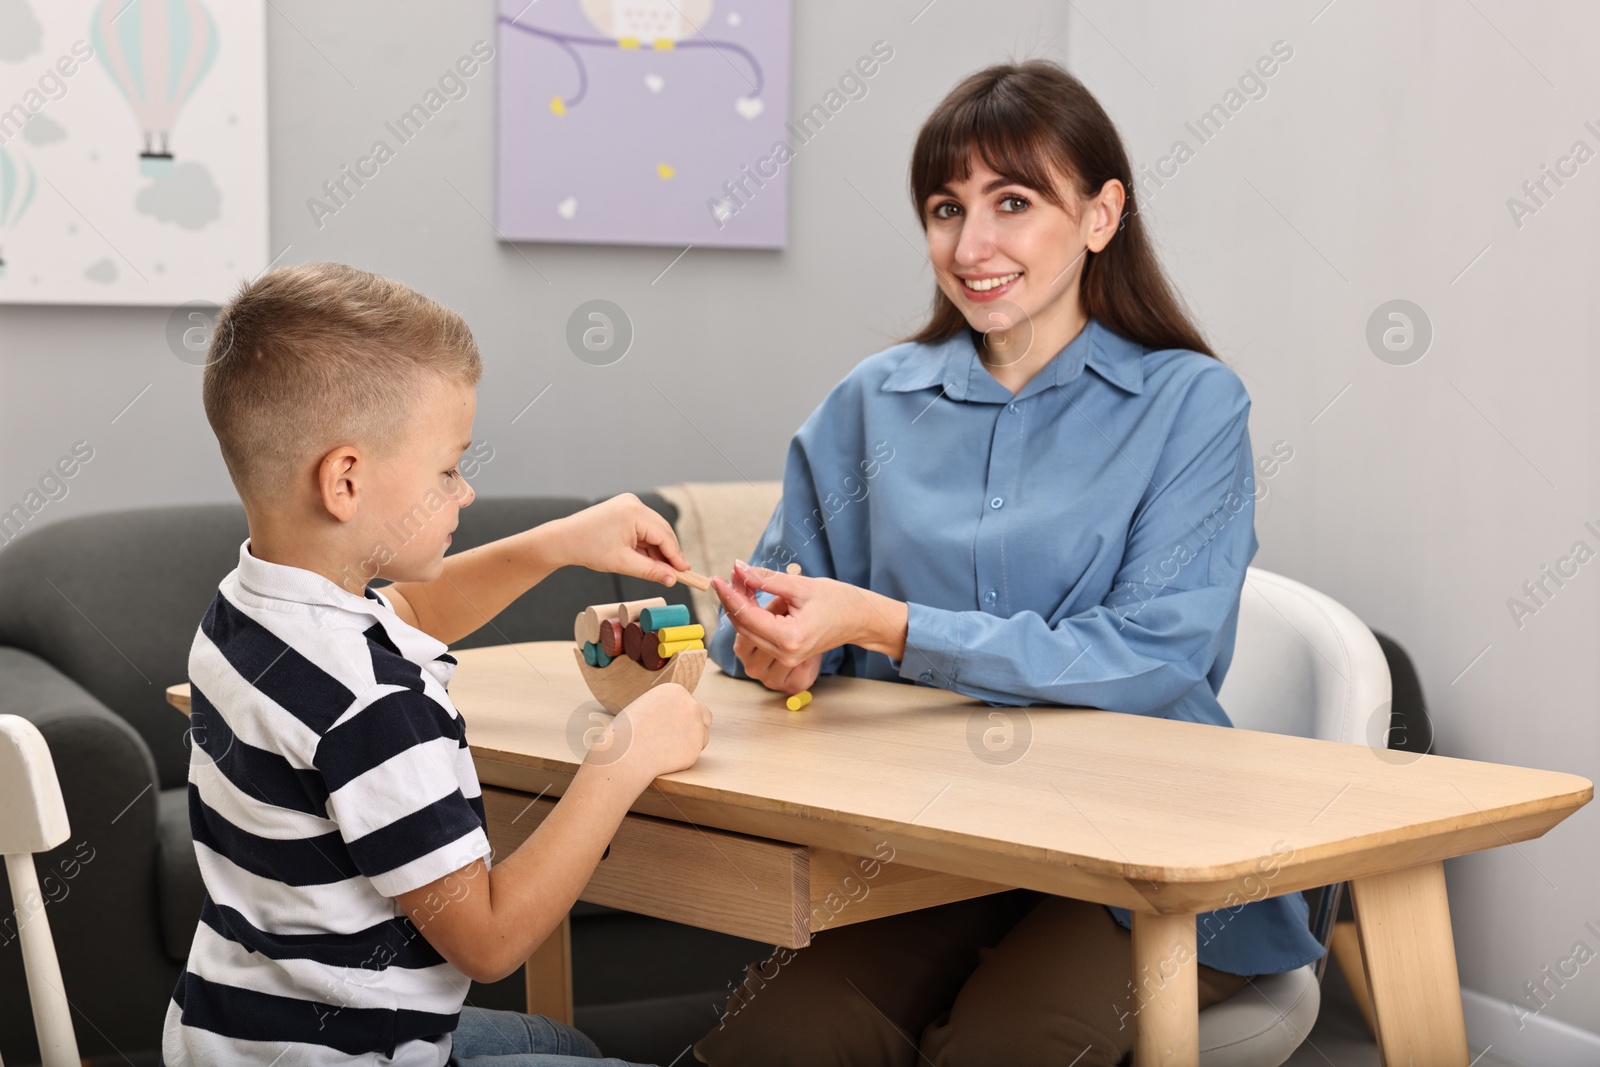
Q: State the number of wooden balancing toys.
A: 1